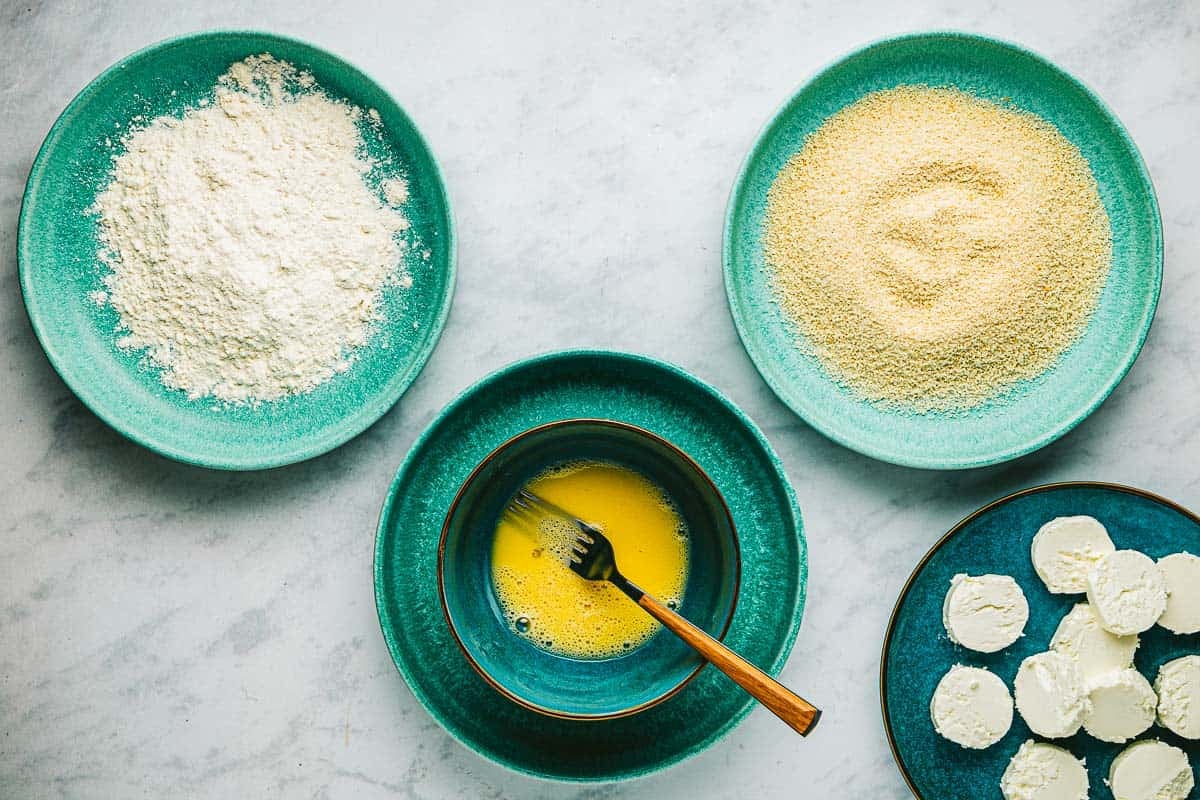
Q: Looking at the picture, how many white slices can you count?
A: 11